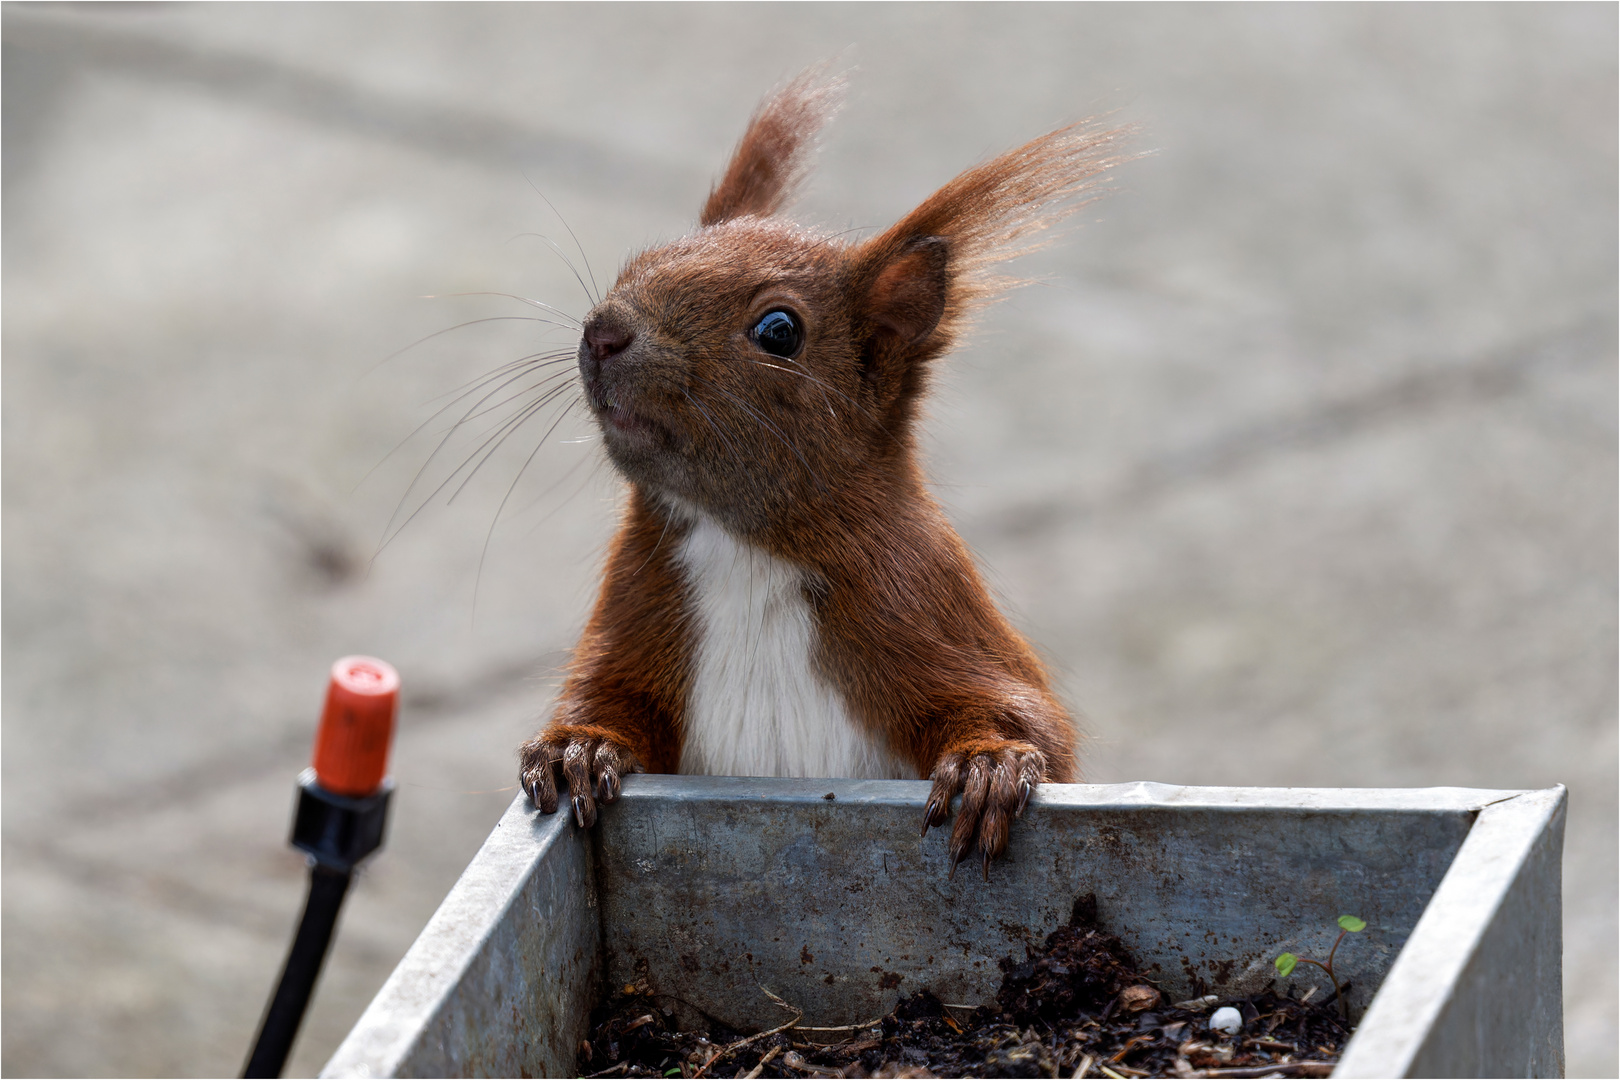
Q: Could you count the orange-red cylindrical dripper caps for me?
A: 1